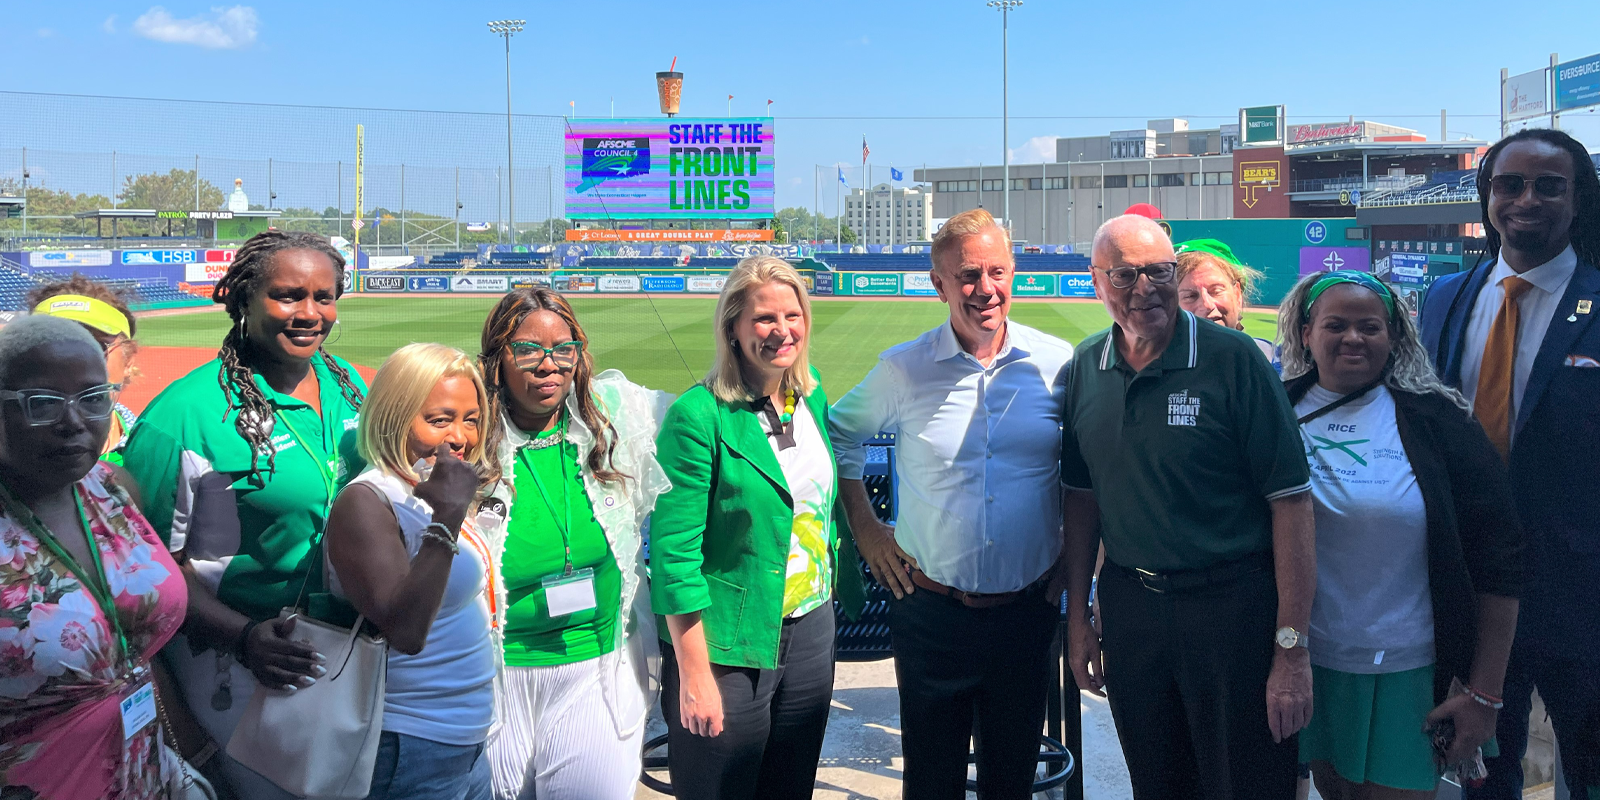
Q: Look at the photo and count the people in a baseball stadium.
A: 11